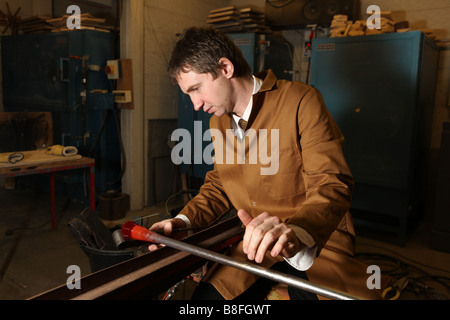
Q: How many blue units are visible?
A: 3